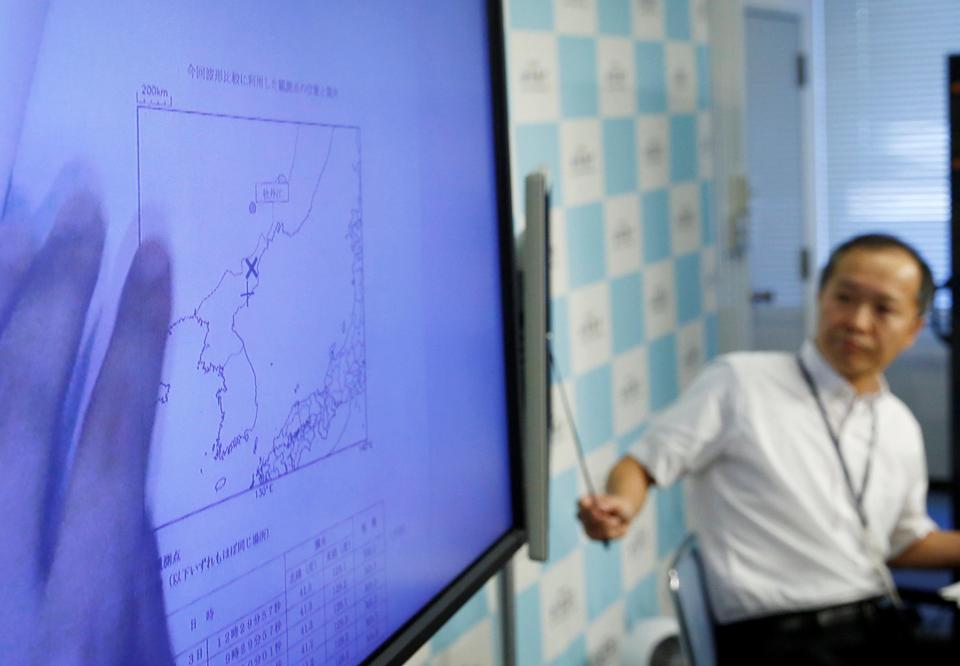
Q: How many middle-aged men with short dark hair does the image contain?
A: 1